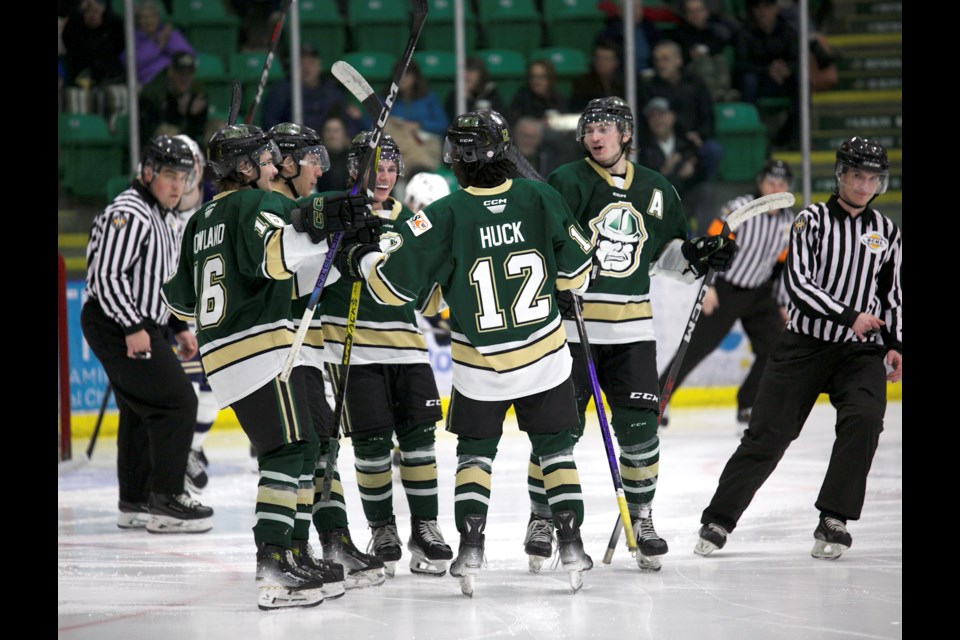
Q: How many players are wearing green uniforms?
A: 5